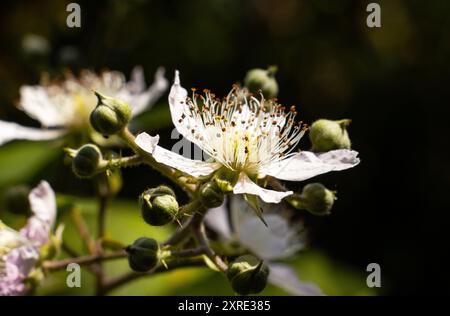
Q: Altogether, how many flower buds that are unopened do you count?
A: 9